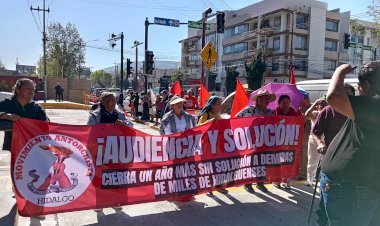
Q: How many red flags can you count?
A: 4